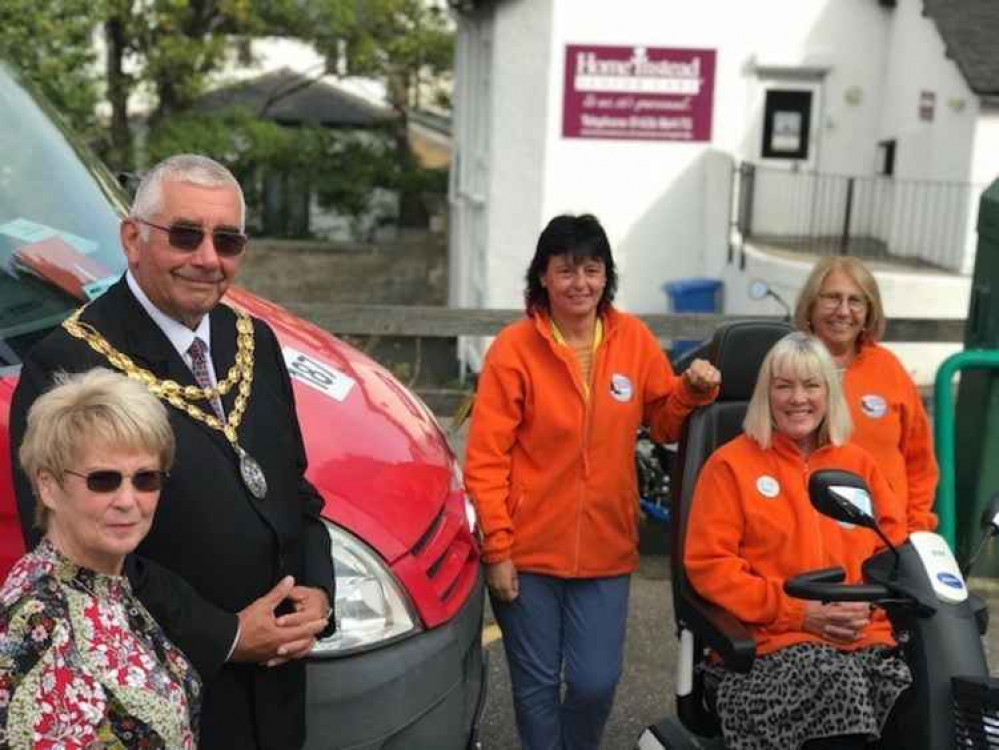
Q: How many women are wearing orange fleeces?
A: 3